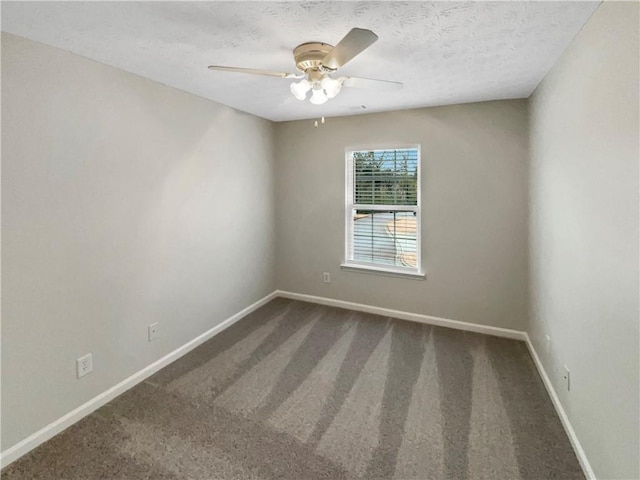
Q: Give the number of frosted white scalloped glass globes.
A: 3